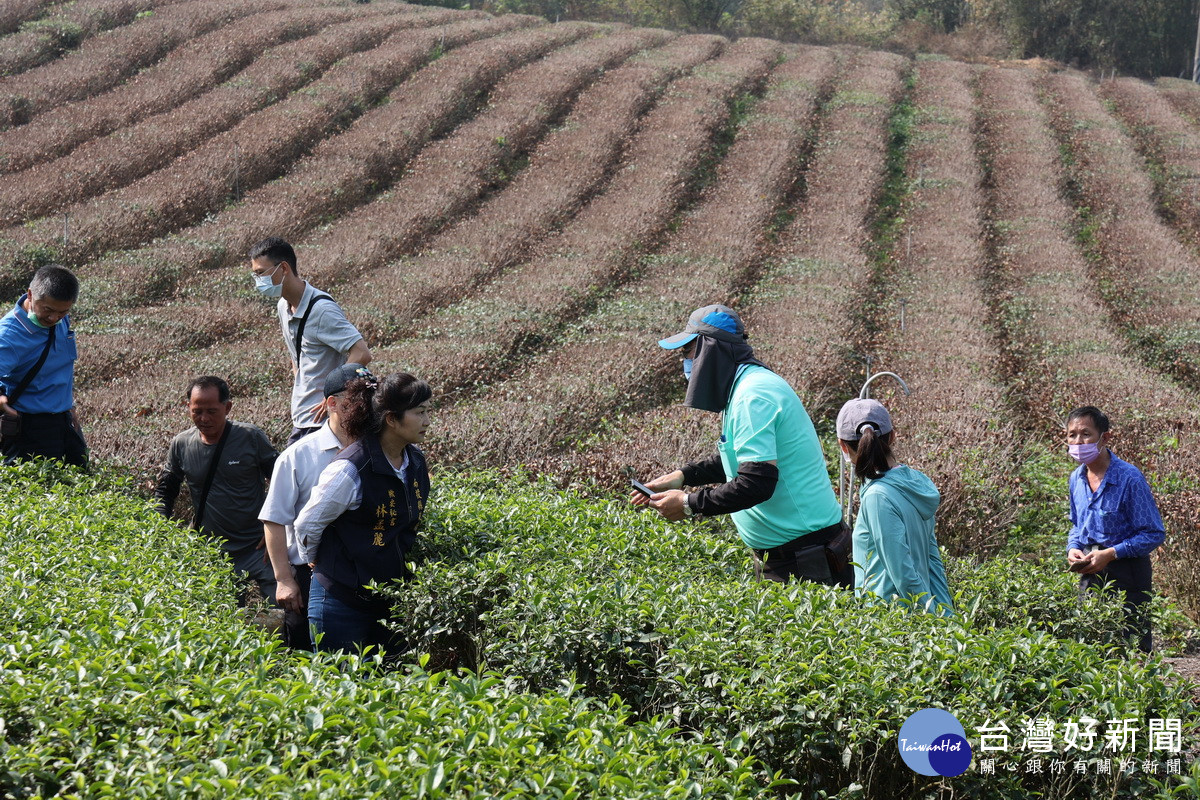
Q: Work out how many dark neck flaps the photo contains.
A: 1